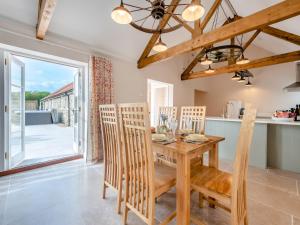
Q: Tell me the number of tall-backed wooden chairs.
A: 5